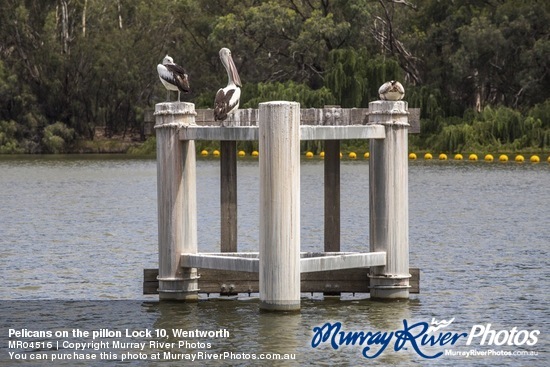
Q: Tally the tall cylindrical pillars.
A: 3